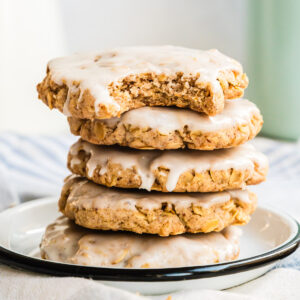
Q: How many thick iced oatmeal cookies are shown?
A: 5